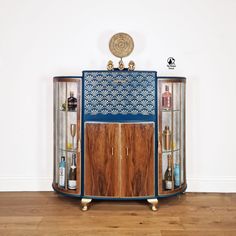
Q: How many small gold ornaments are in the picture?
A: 3